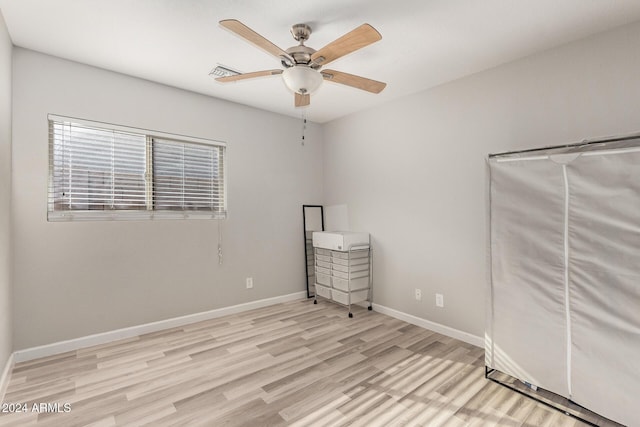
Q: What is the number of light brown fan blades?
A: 5